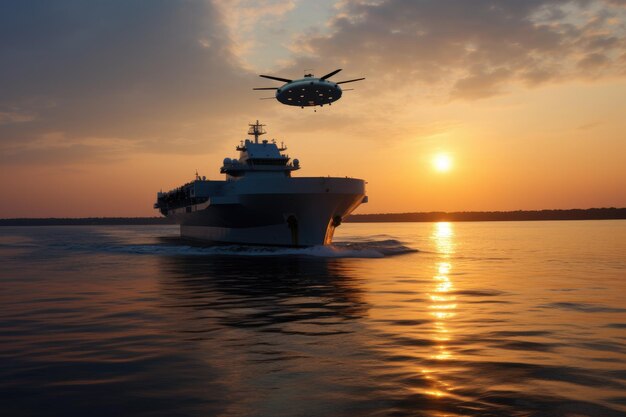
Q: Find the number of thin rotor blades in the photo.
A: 6